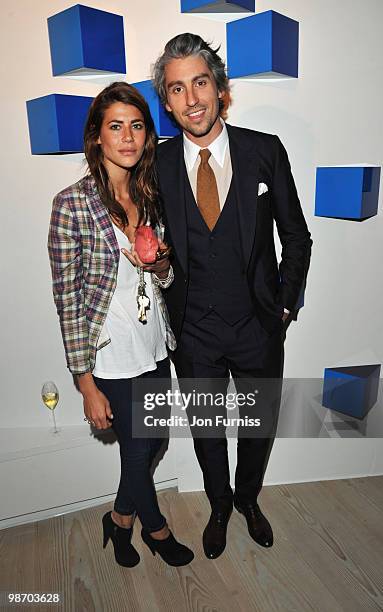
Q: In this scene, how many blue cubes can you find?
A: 7